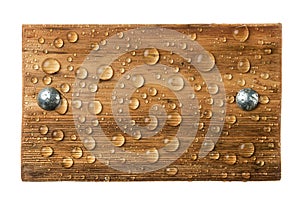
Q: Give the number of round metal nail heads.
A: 2